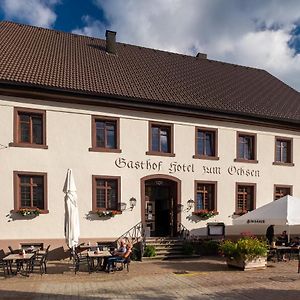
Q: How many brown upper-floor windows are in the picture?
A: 6